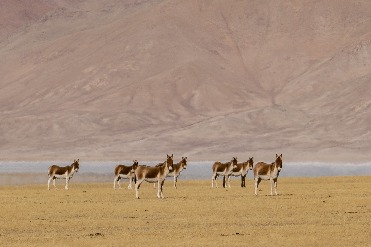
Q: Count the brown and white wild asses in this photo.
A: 7